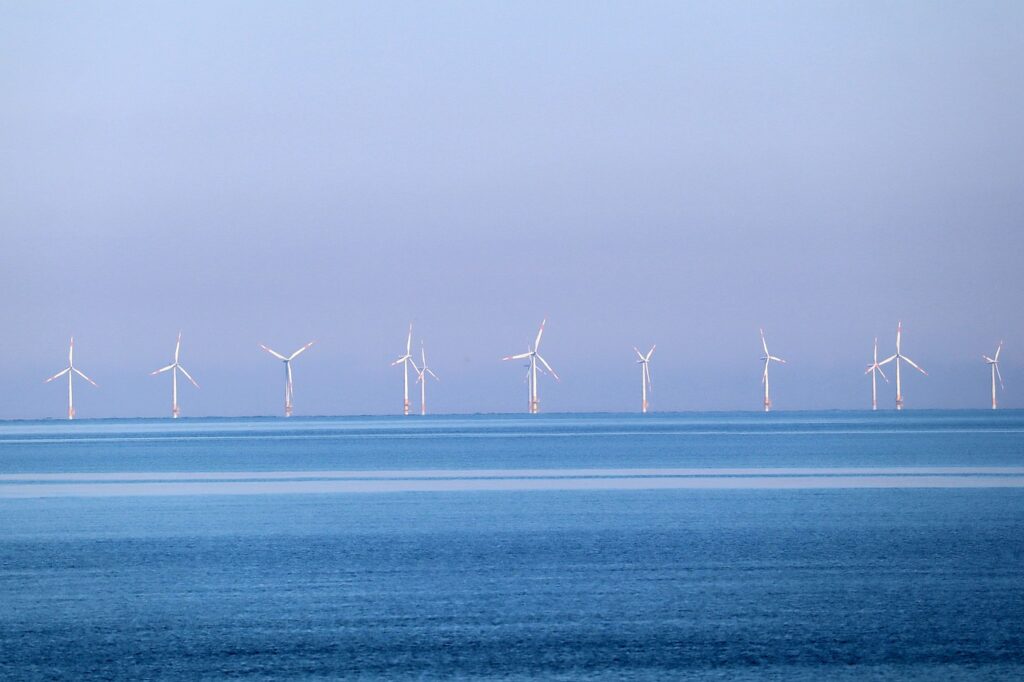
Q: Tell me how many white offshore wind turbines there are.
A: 12